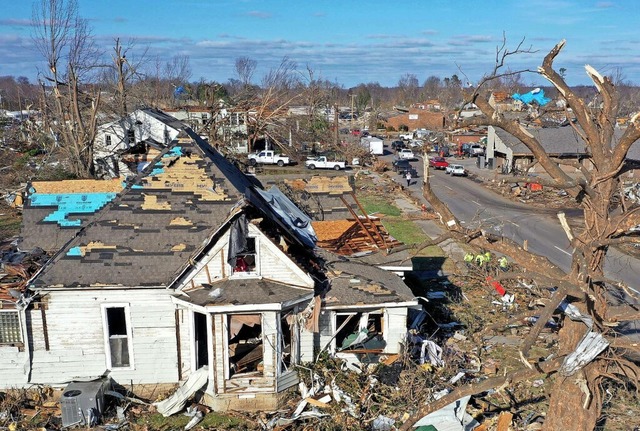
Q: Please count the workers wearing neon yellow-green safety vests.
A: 4